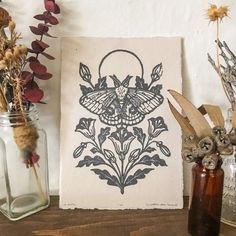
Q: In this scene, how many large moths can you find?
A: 1